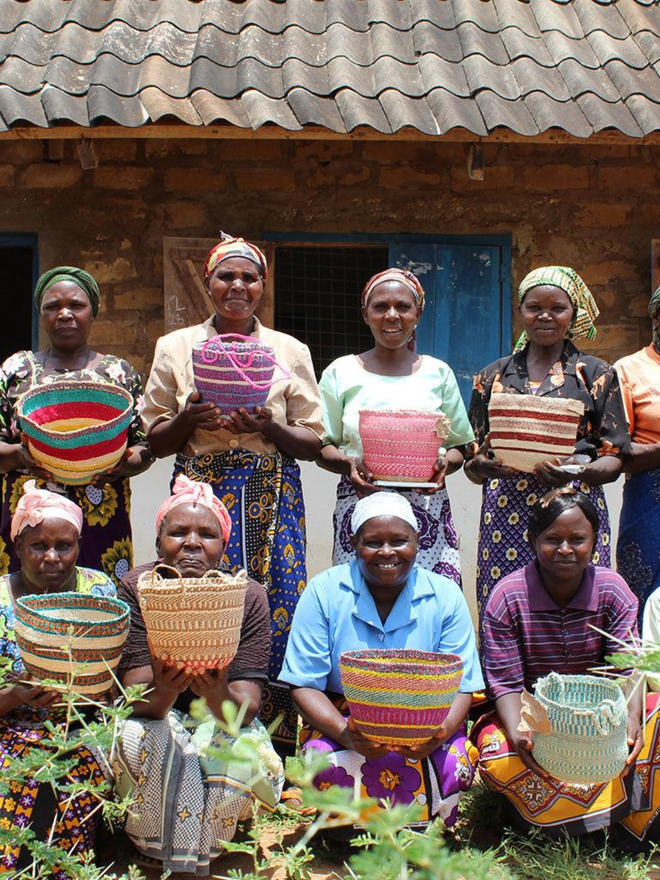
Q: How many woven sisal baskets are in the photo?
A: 8